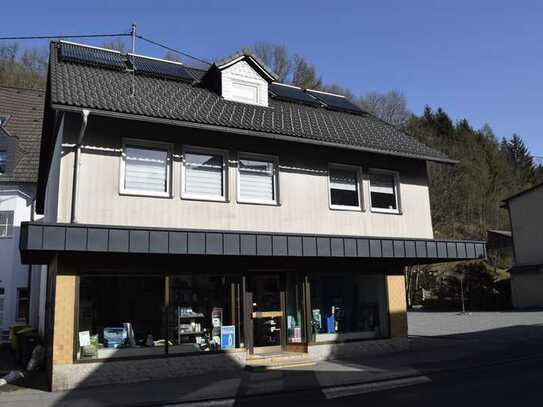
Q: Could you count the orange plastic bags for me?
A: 0